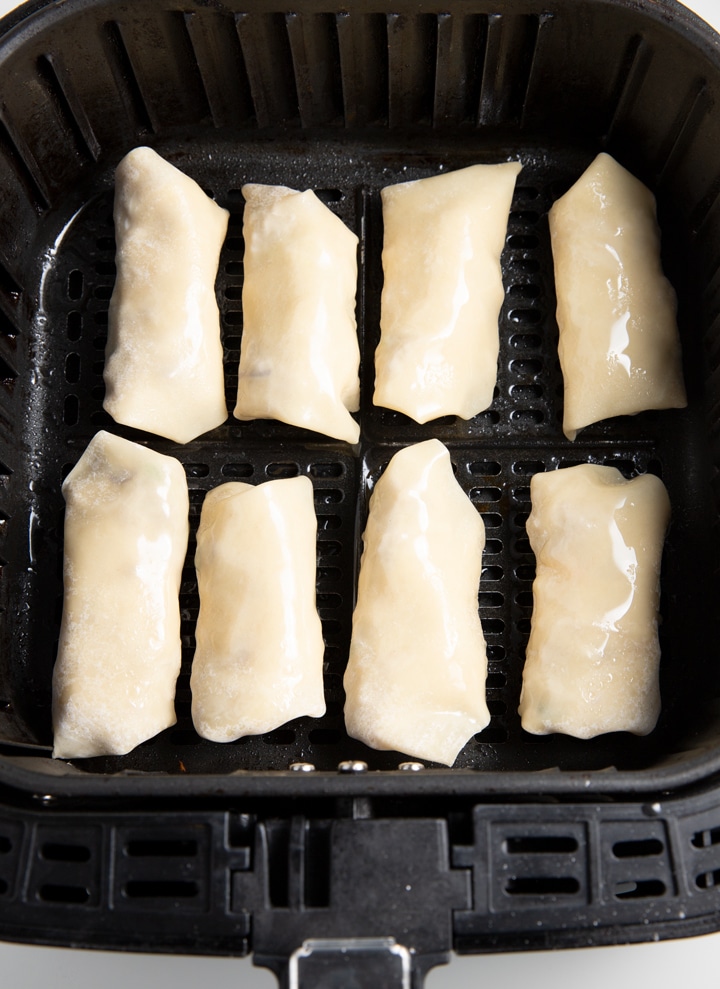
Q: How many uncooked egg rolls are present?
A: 8